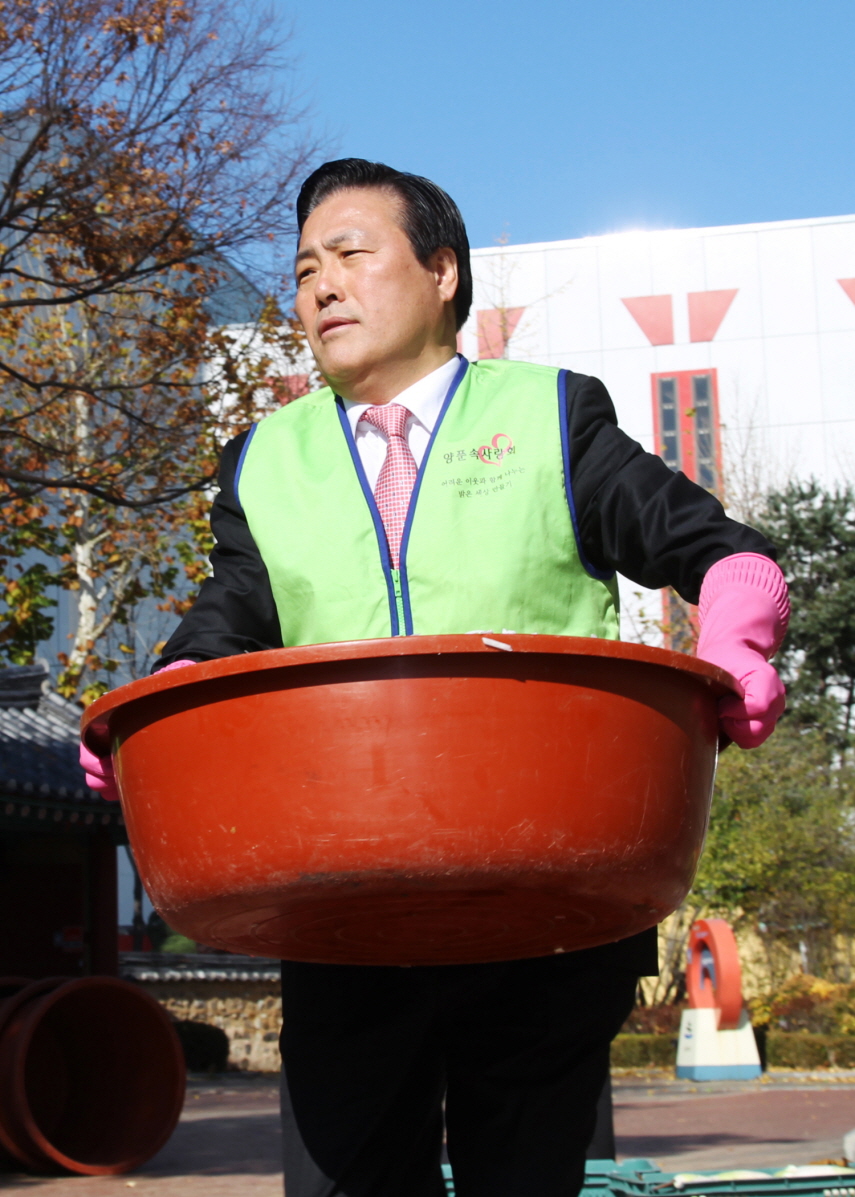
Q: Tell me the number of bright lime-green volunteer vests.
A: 1